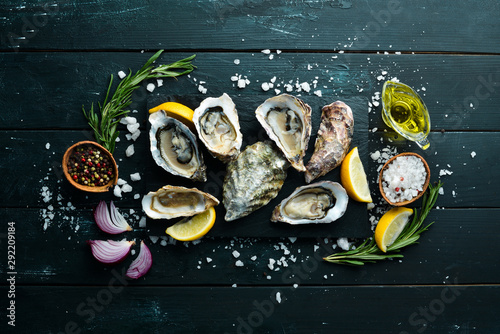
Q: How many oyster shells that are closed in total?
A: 2